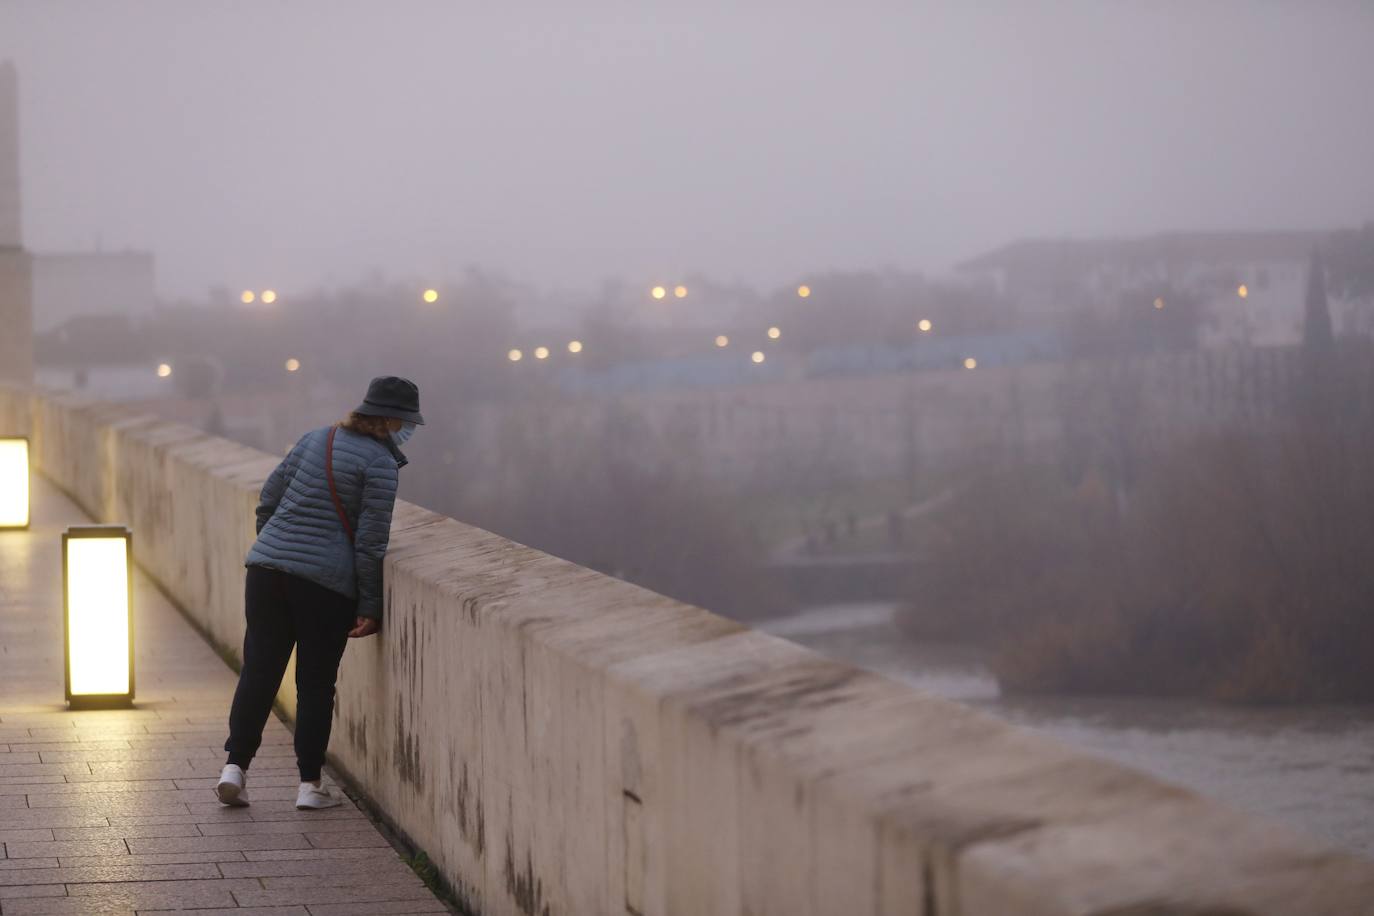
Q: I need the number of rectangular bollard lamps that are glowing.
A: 2